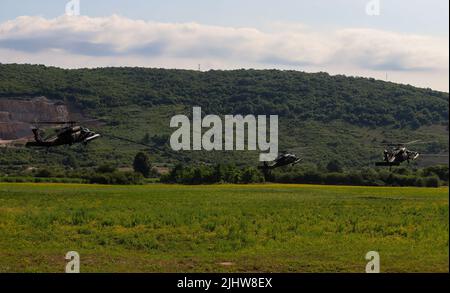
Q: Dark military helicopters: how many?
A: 3